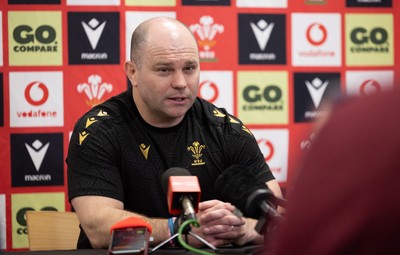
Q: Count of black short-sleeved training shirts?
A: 1